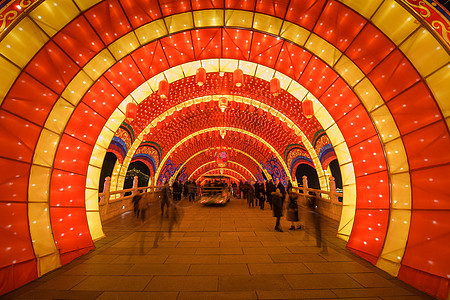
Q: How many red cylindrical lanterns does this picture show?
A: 6